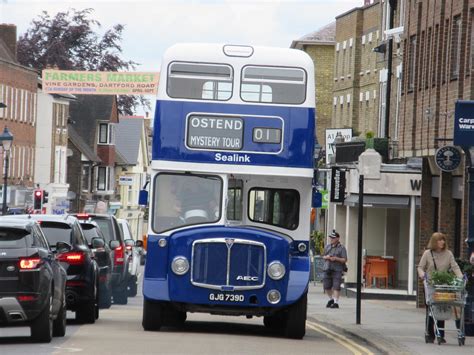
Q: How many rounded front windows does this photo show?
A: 4